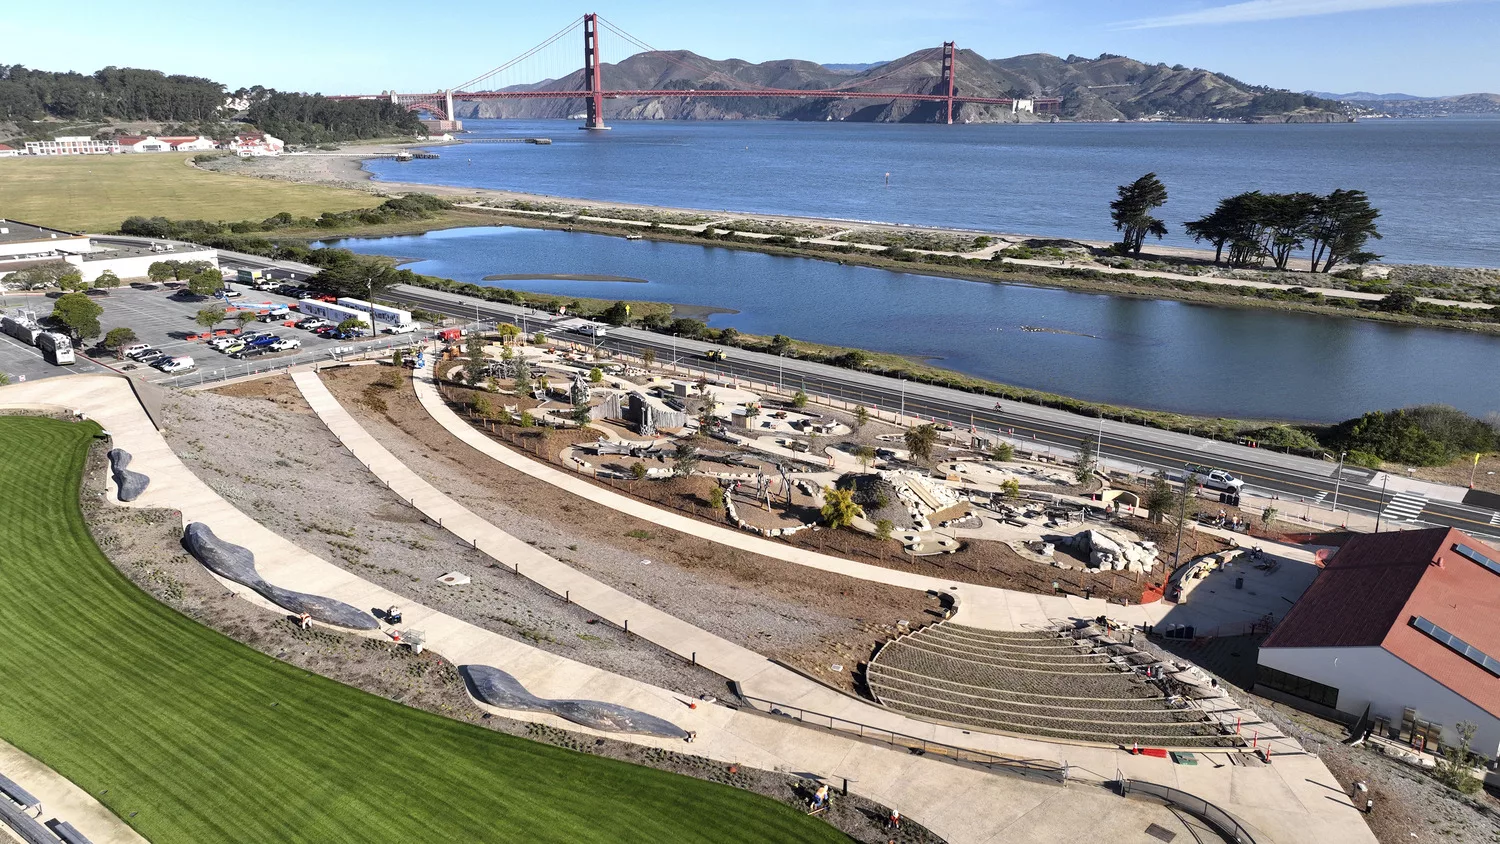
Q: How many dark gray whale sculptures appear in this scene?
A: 3